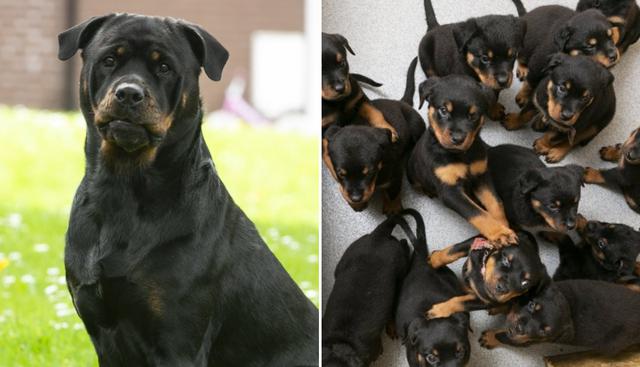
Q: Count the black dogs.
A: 15